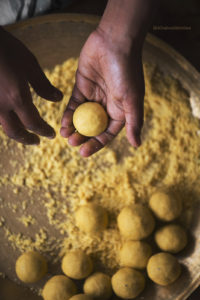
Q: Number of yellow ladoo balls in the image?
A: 13